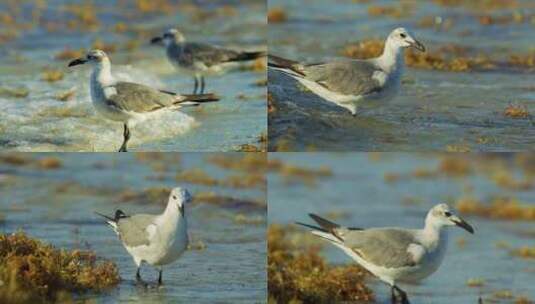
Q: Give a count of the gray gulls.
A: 5